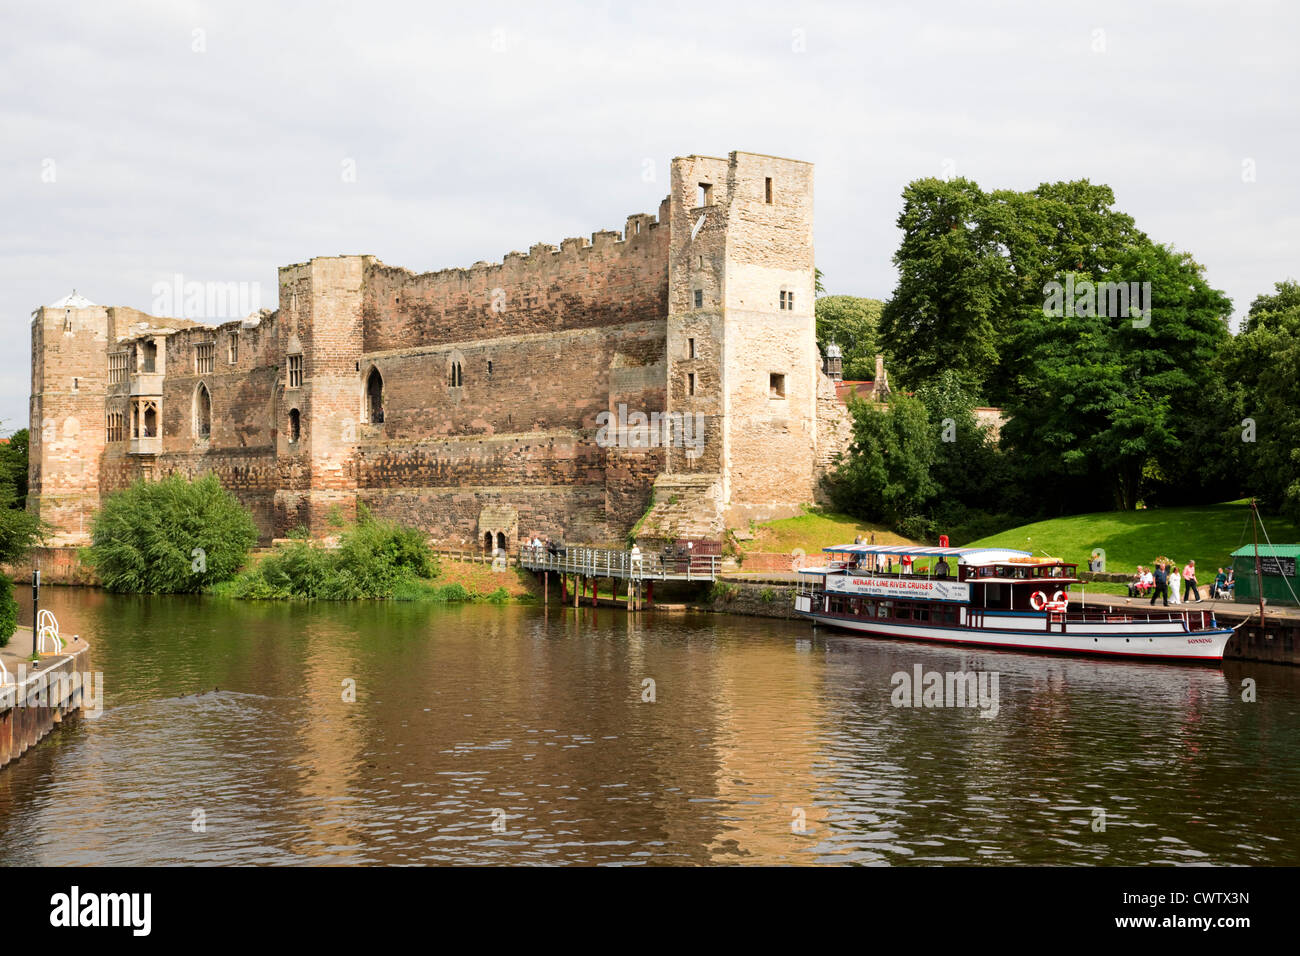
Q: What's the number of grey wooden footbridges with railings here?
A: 1